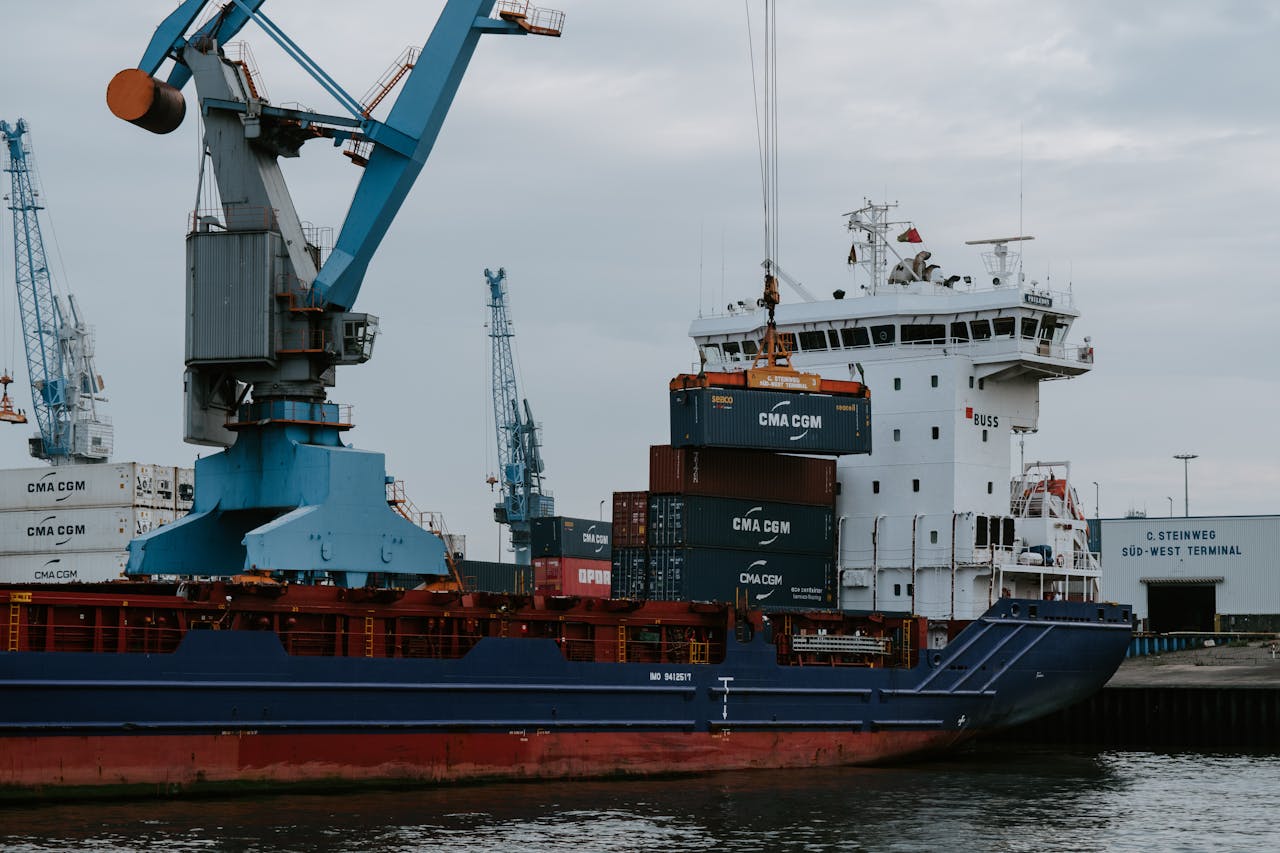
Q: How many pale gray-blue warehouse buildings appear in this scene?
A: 1